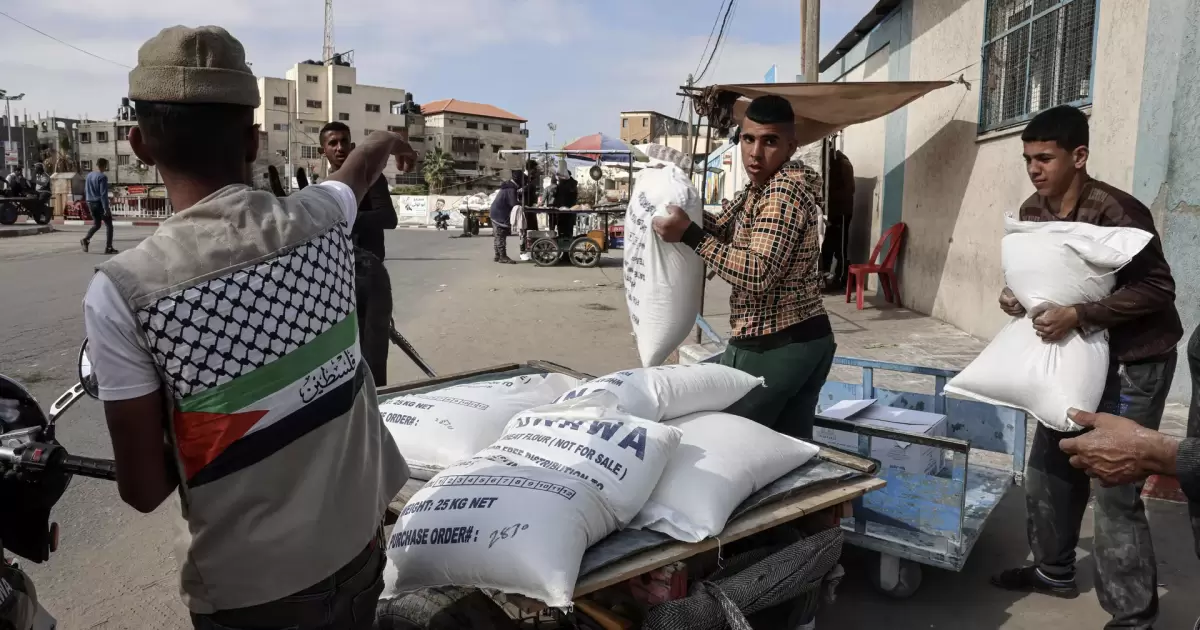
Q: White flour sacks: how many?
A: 6